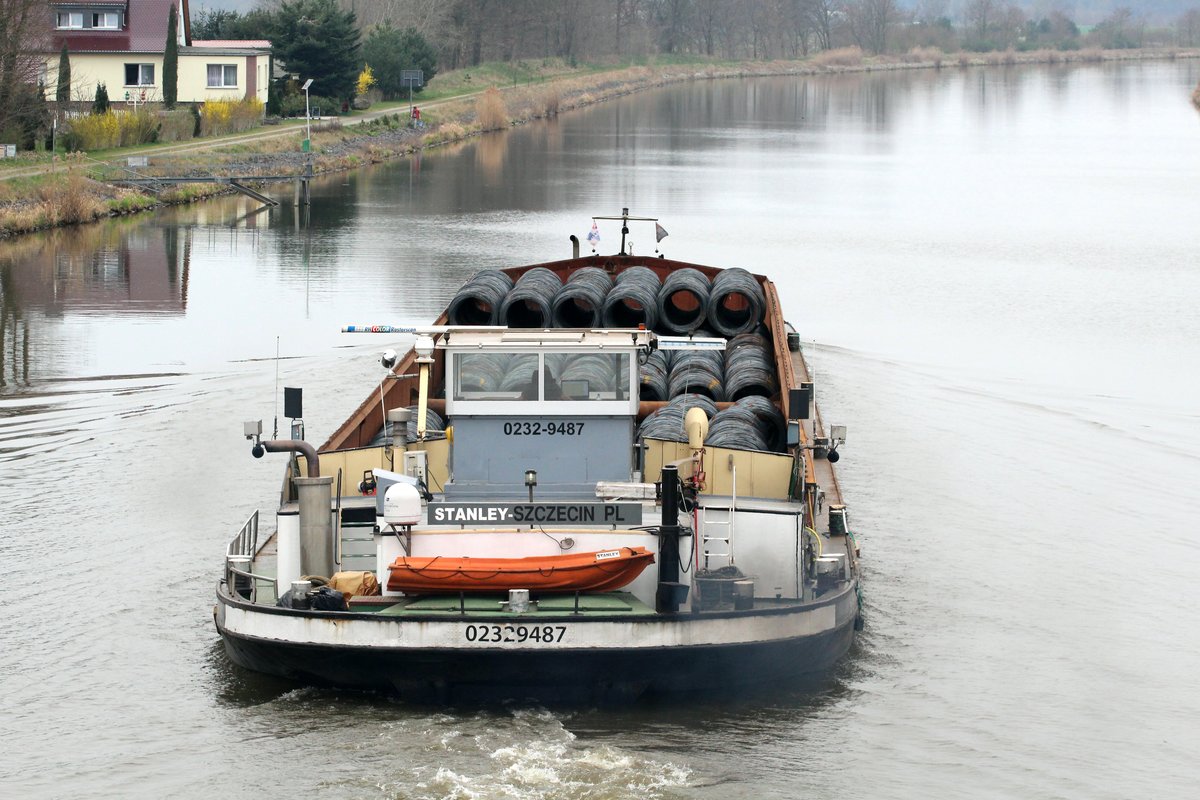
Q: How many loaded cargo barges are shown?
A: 1